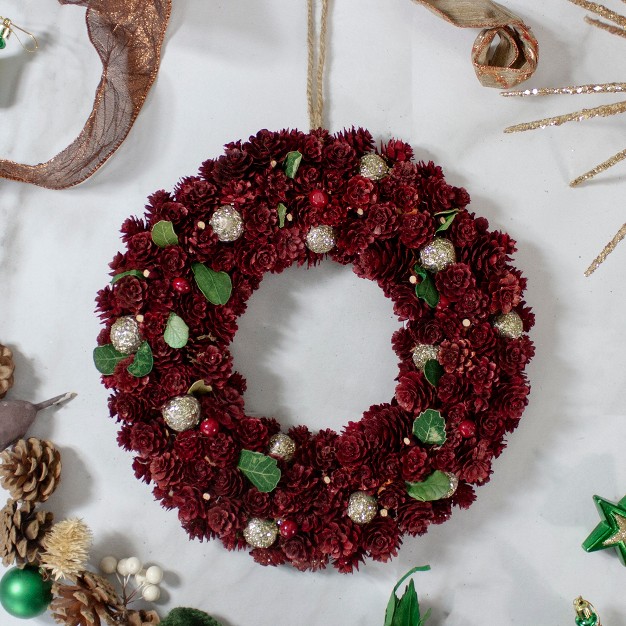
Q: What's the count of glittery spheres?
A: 12